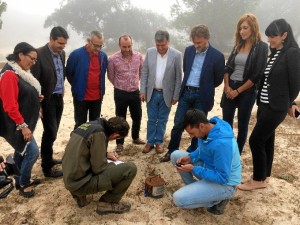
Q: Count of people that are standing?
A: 8